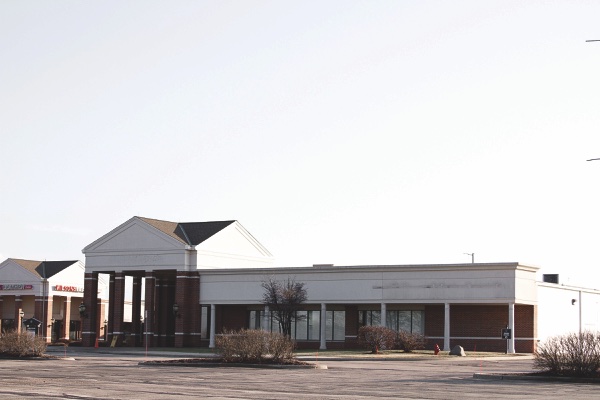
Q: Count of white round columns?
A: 6